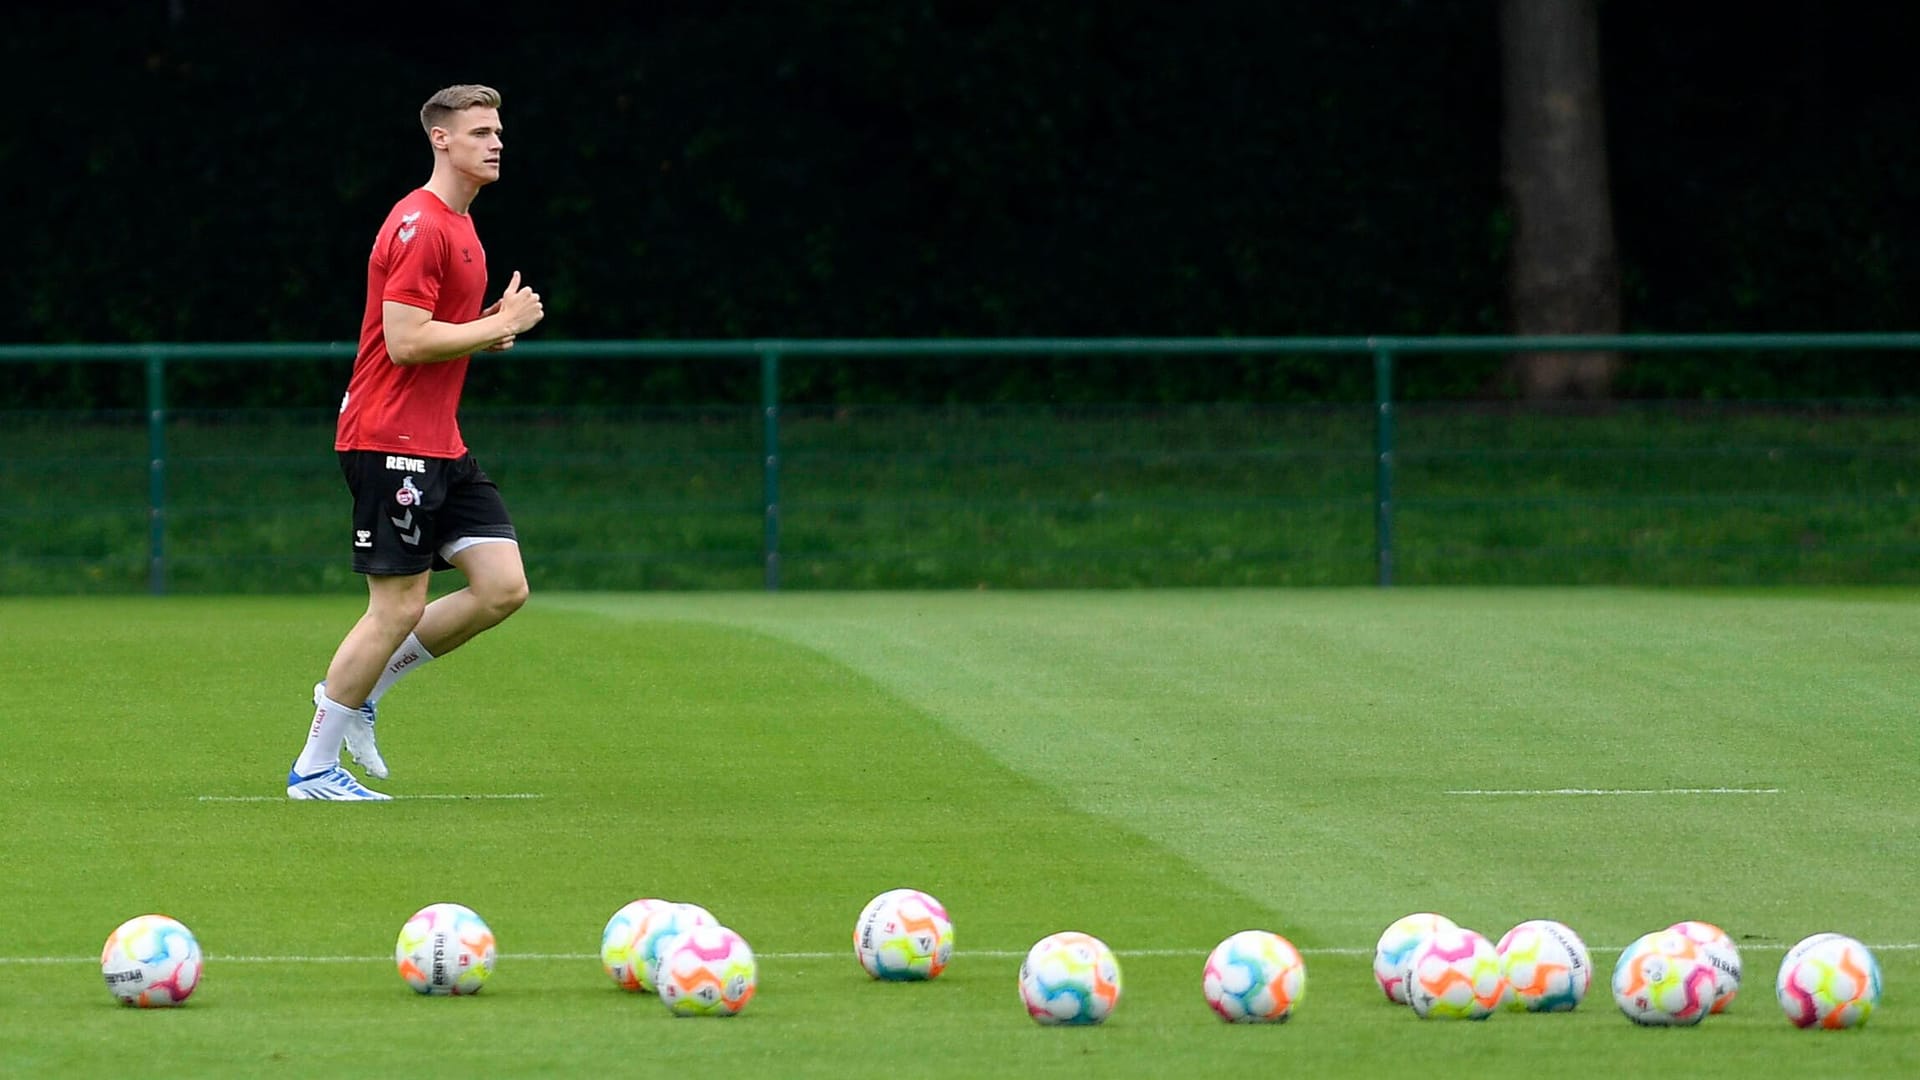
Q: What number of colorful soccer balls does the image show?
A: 14